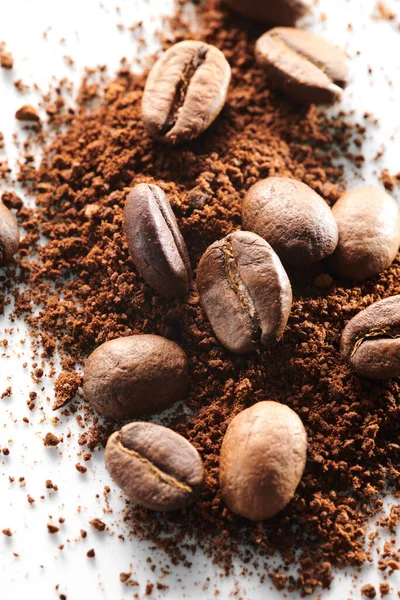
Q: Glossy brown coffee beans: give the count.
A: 12